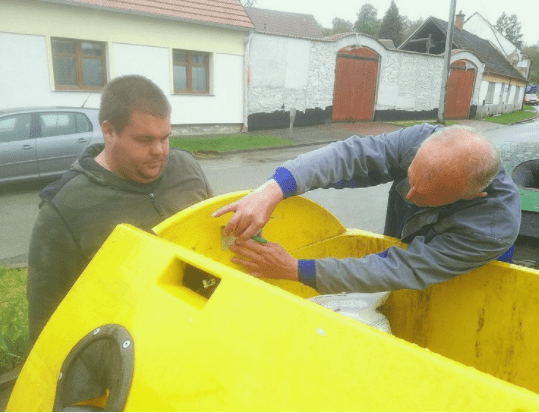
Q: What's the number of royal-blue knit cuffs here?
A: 2